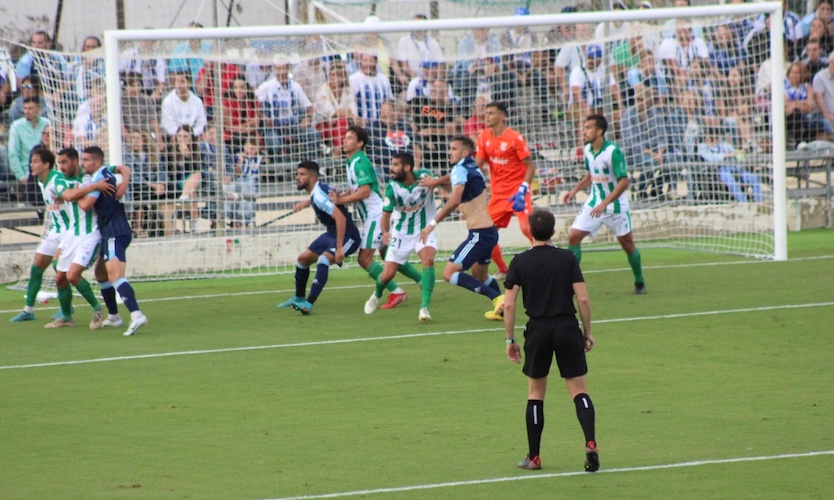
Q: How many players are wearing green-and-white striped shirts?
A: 5